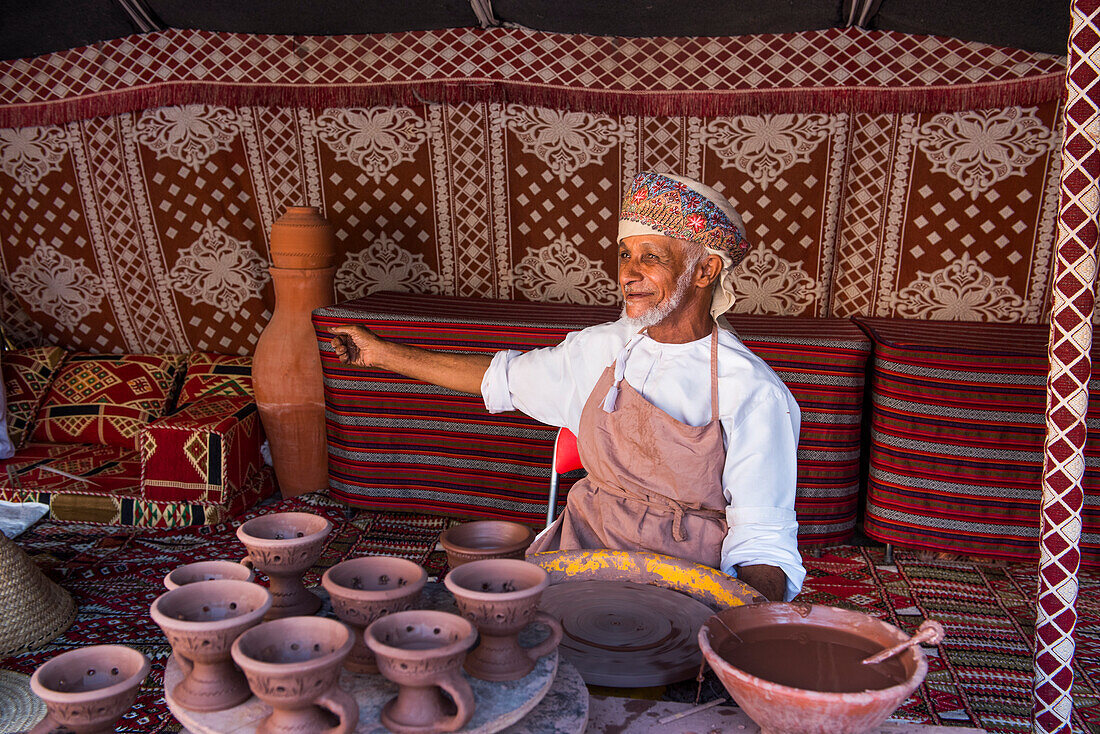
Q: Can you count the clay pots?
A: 12